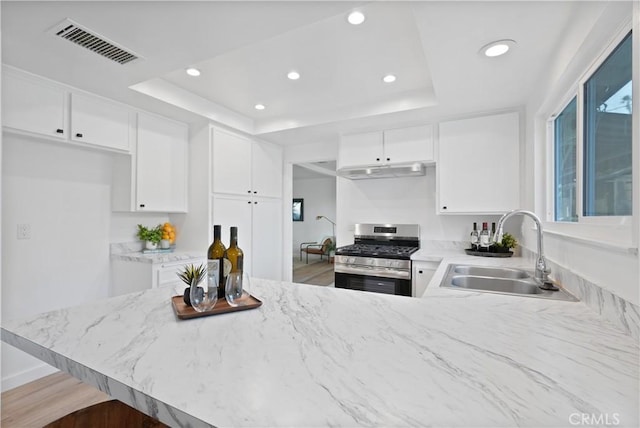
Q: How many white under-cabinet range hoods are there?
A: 1